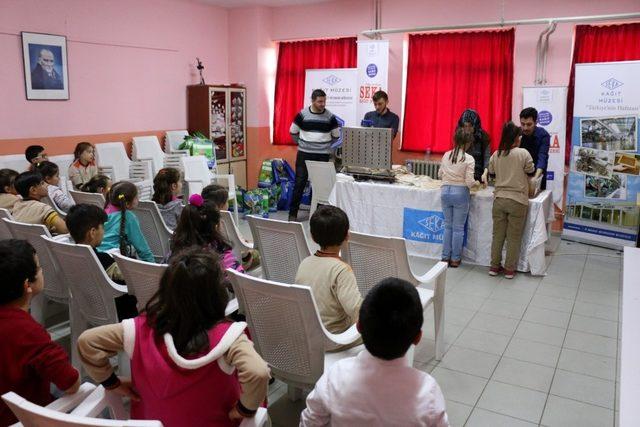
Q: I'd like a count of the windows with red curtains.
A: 3